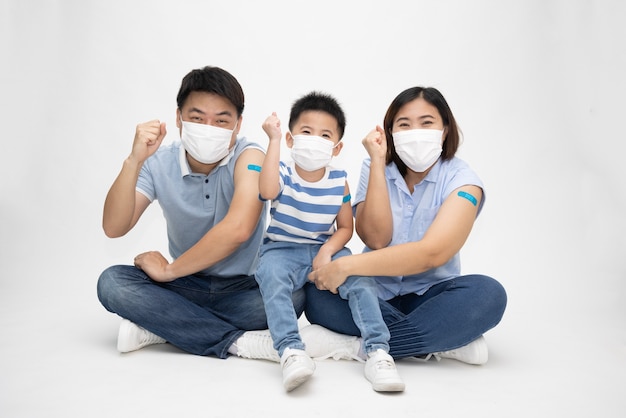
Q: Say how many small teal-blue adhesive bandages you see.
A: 3